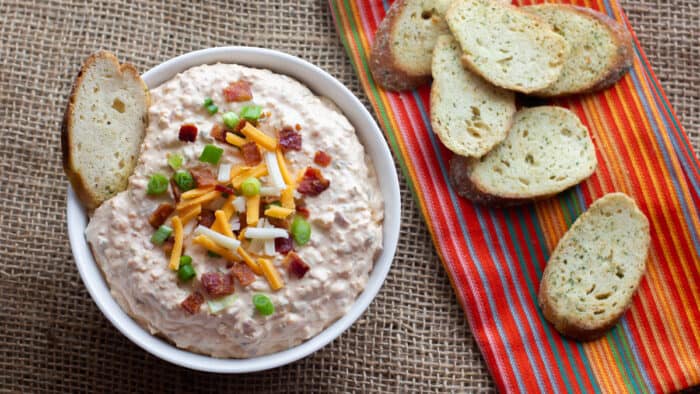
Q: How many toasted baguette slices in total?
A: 7